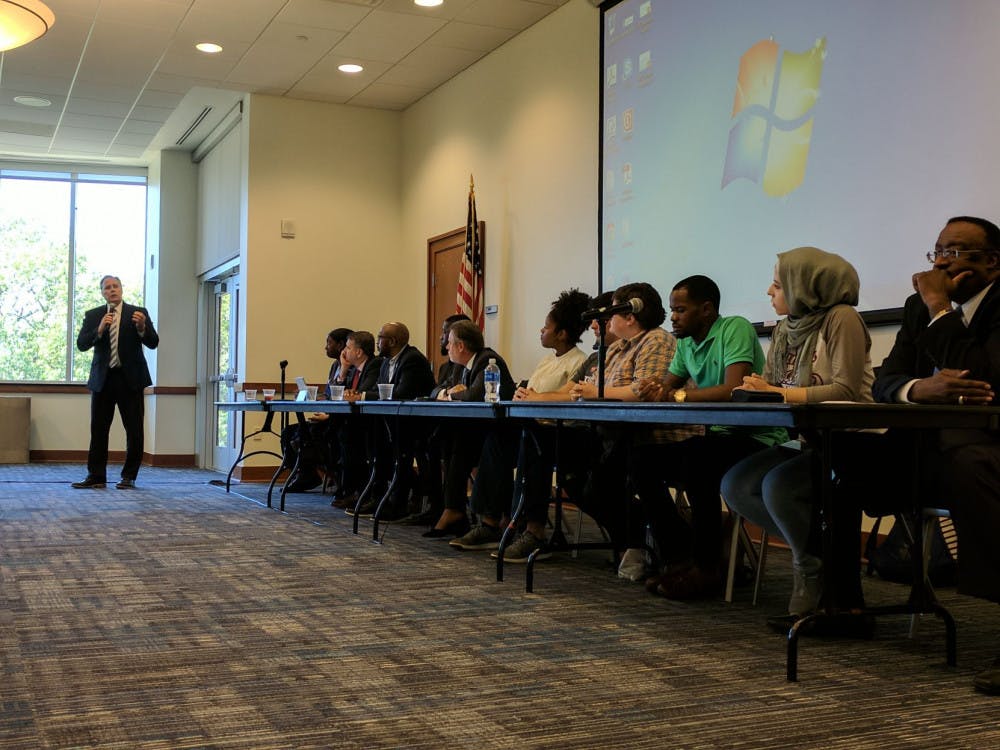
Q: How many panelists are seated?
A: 11